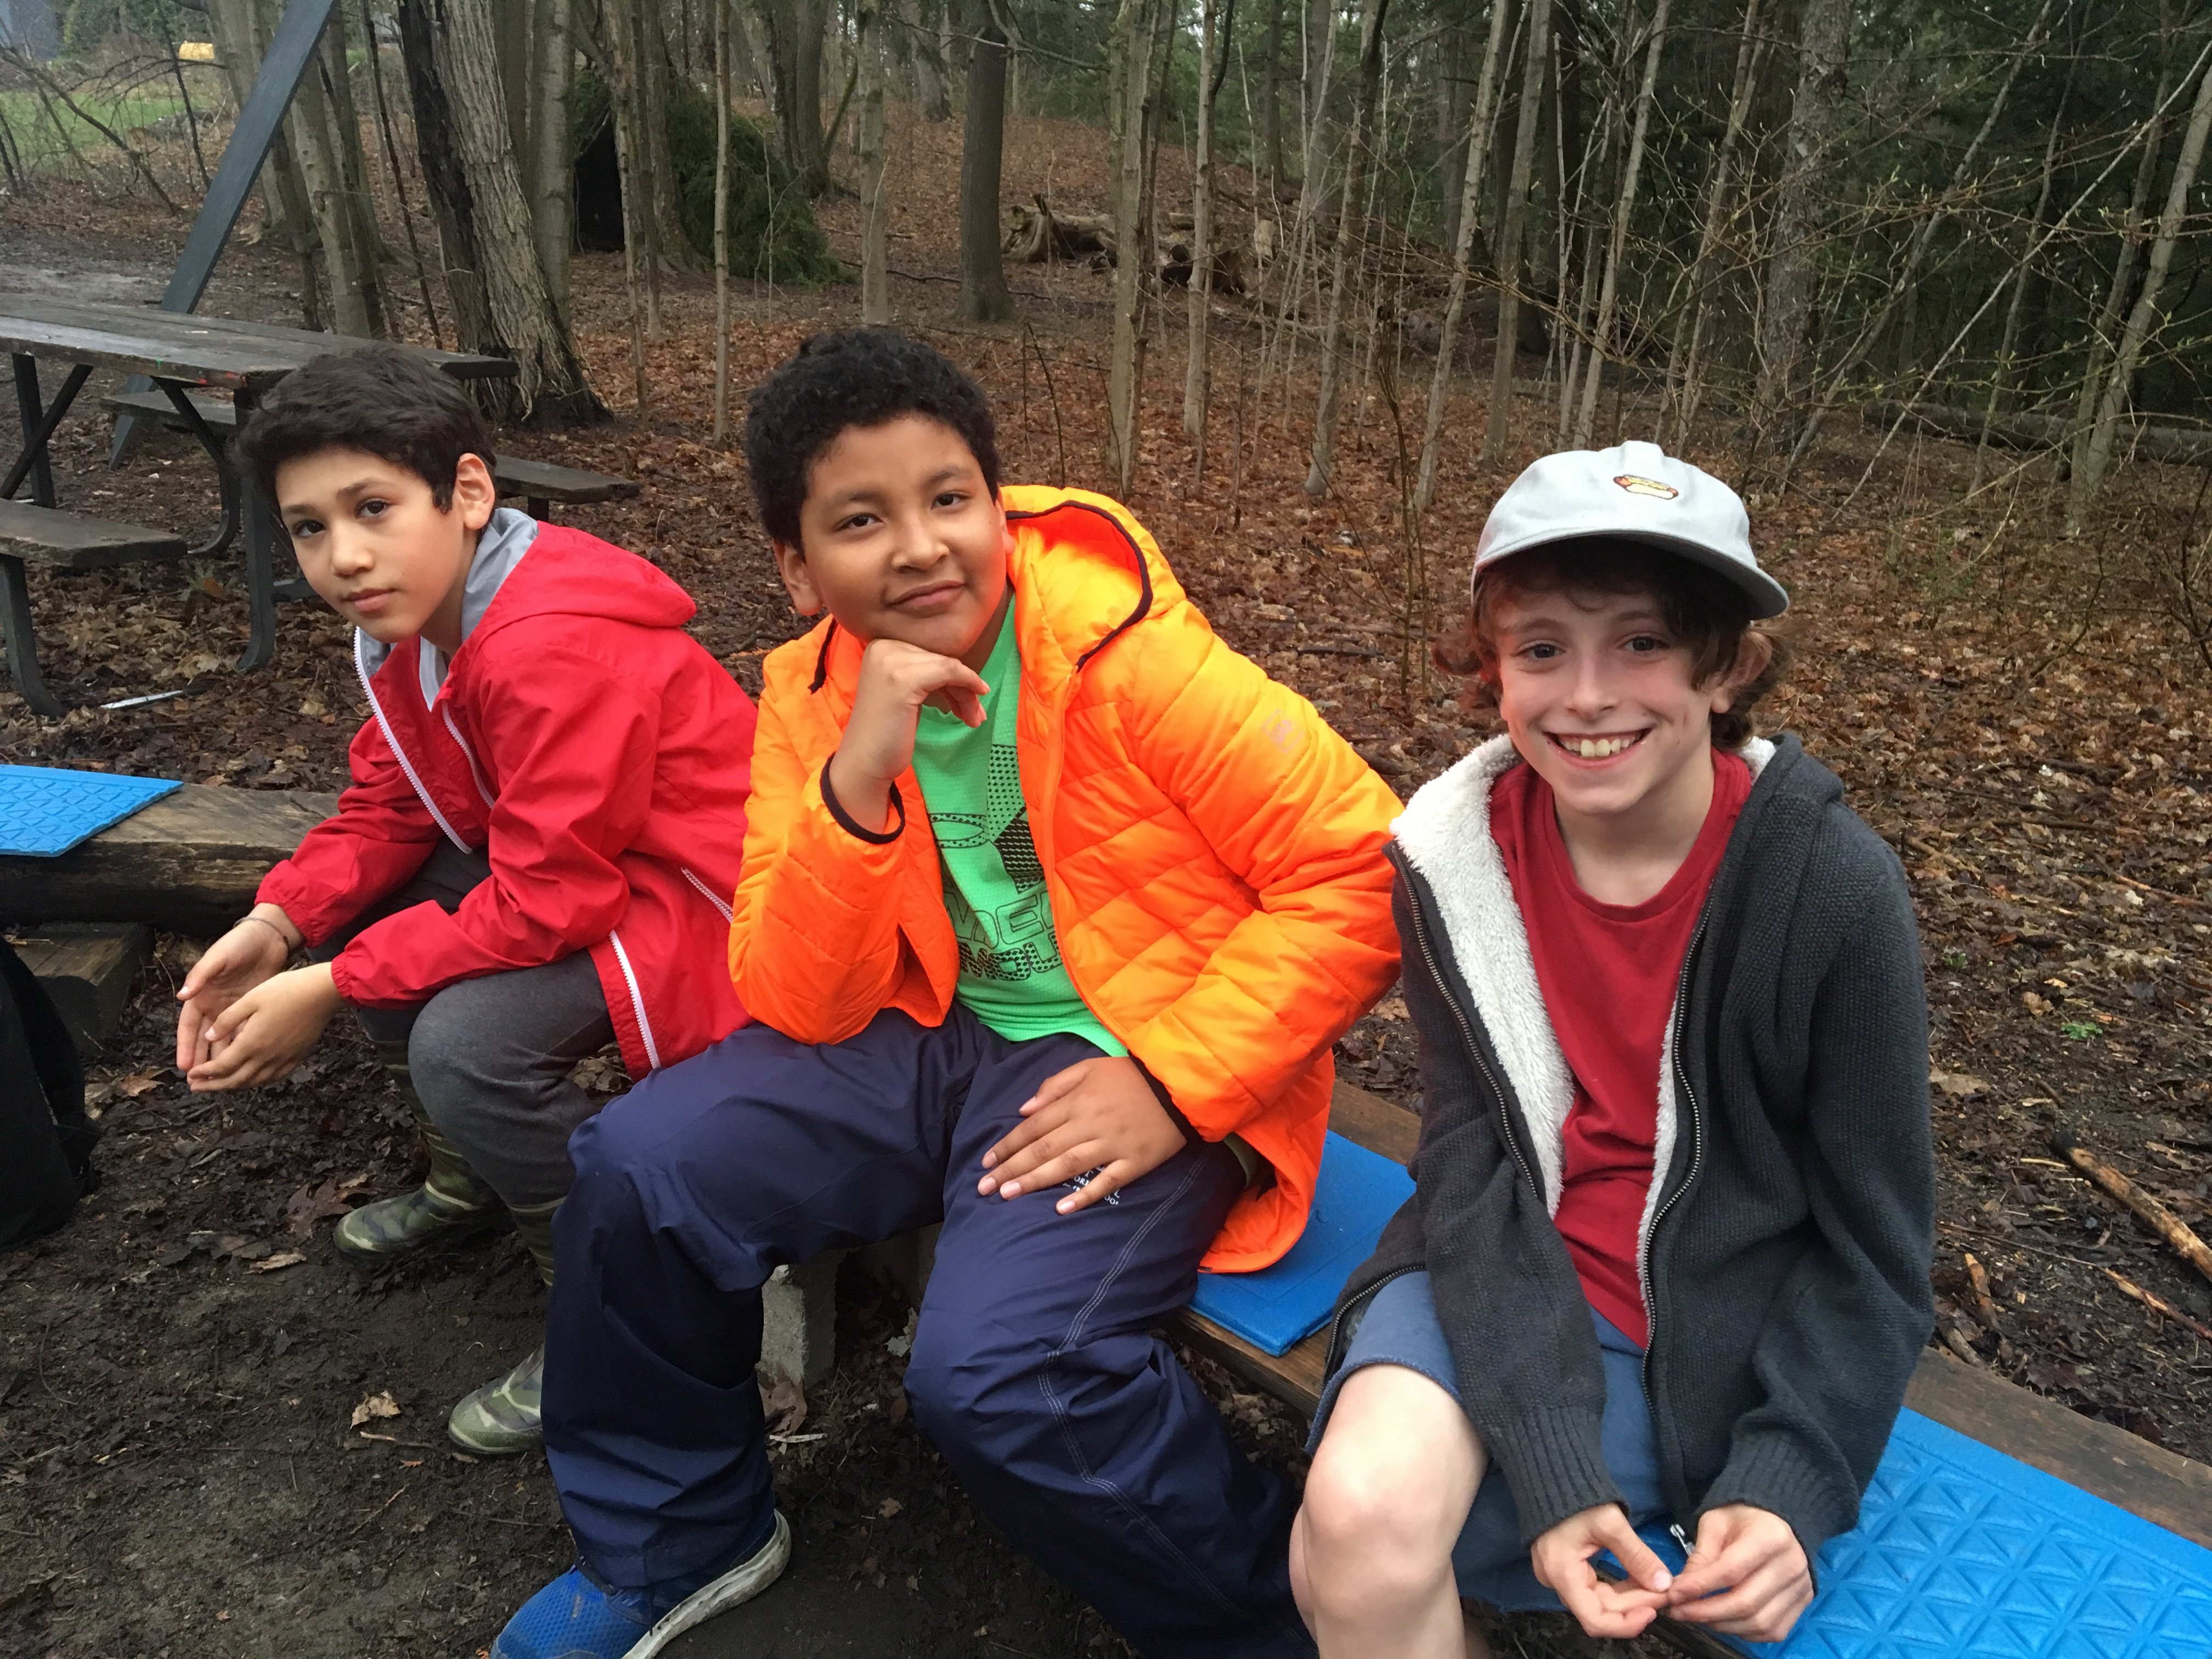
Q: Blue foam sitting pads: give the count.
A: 3